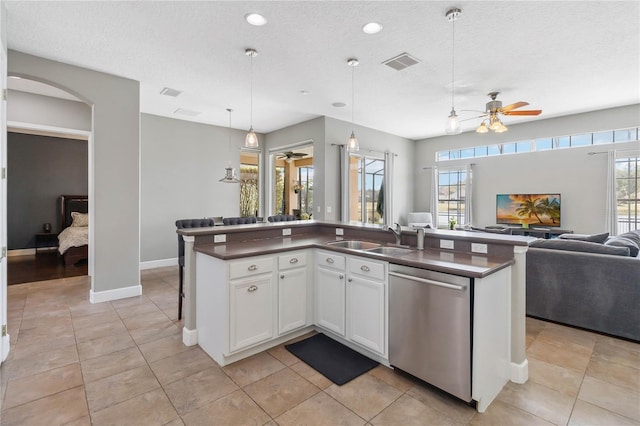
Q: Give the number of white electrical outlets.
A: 5